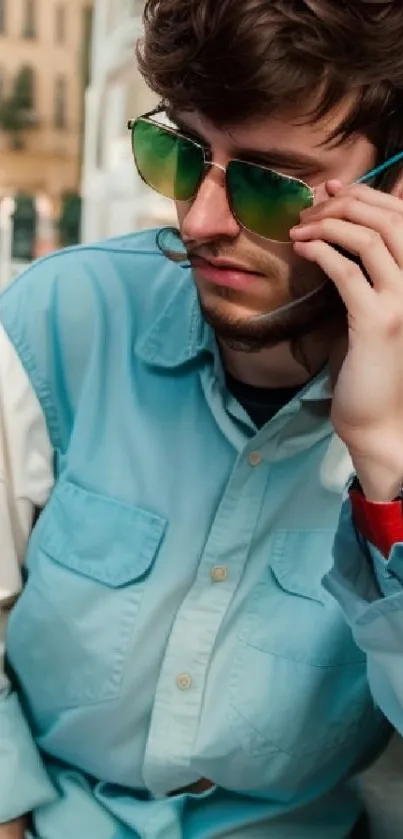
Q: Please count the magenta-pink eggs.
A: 0